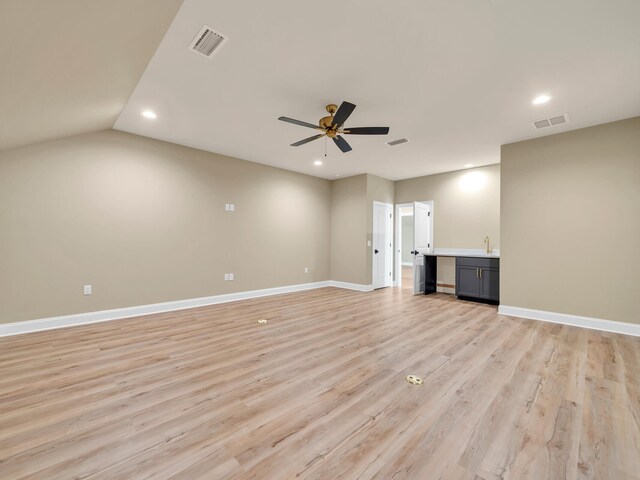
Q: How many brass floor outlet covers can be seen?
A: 2